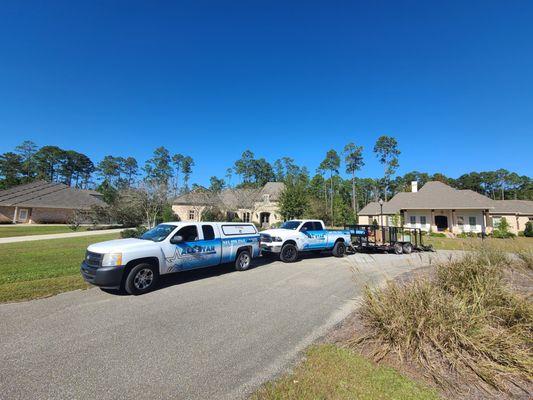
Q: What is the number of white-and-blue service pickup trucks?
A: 2